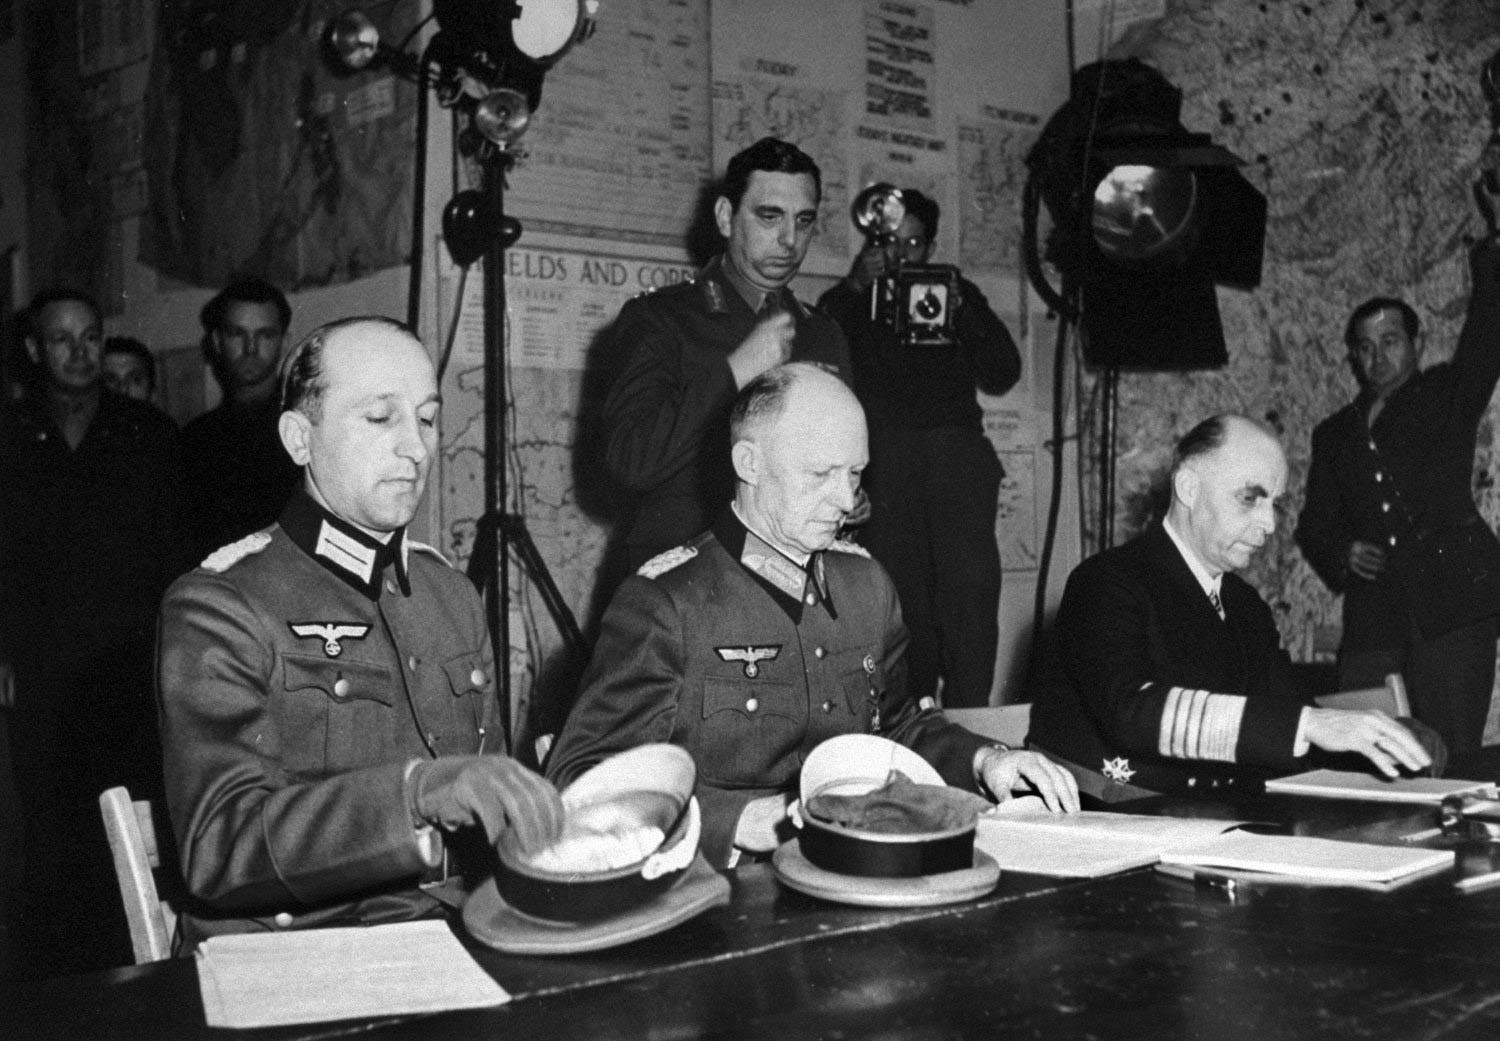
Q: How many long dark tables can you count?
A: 1